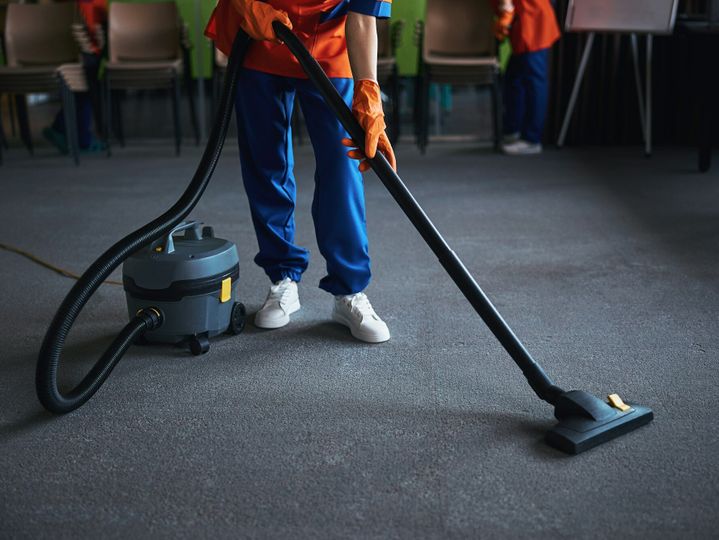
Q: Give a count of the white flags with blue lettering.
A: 0